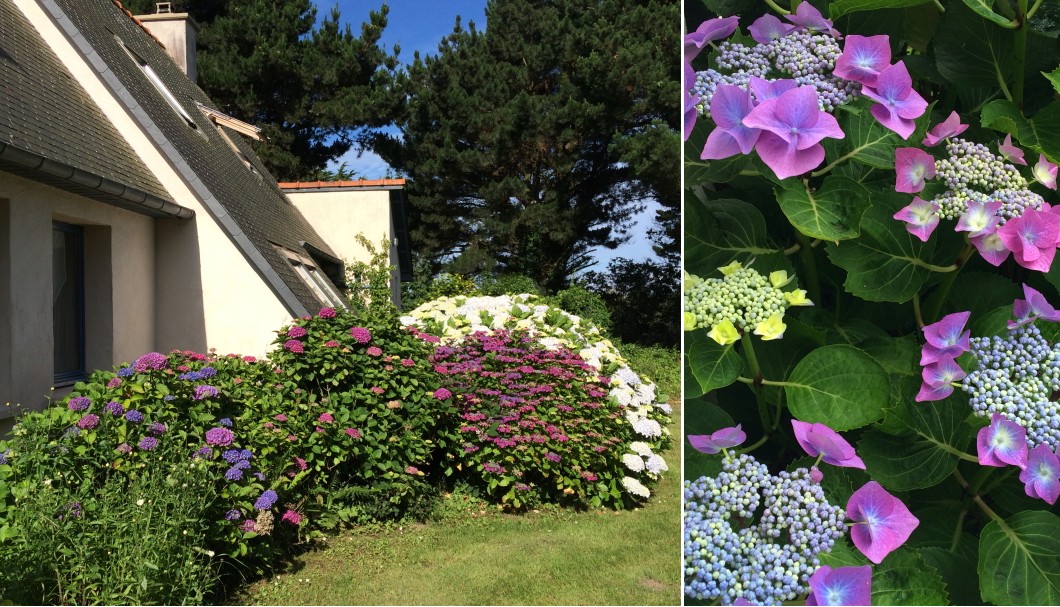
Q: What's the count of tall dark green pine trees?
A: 2